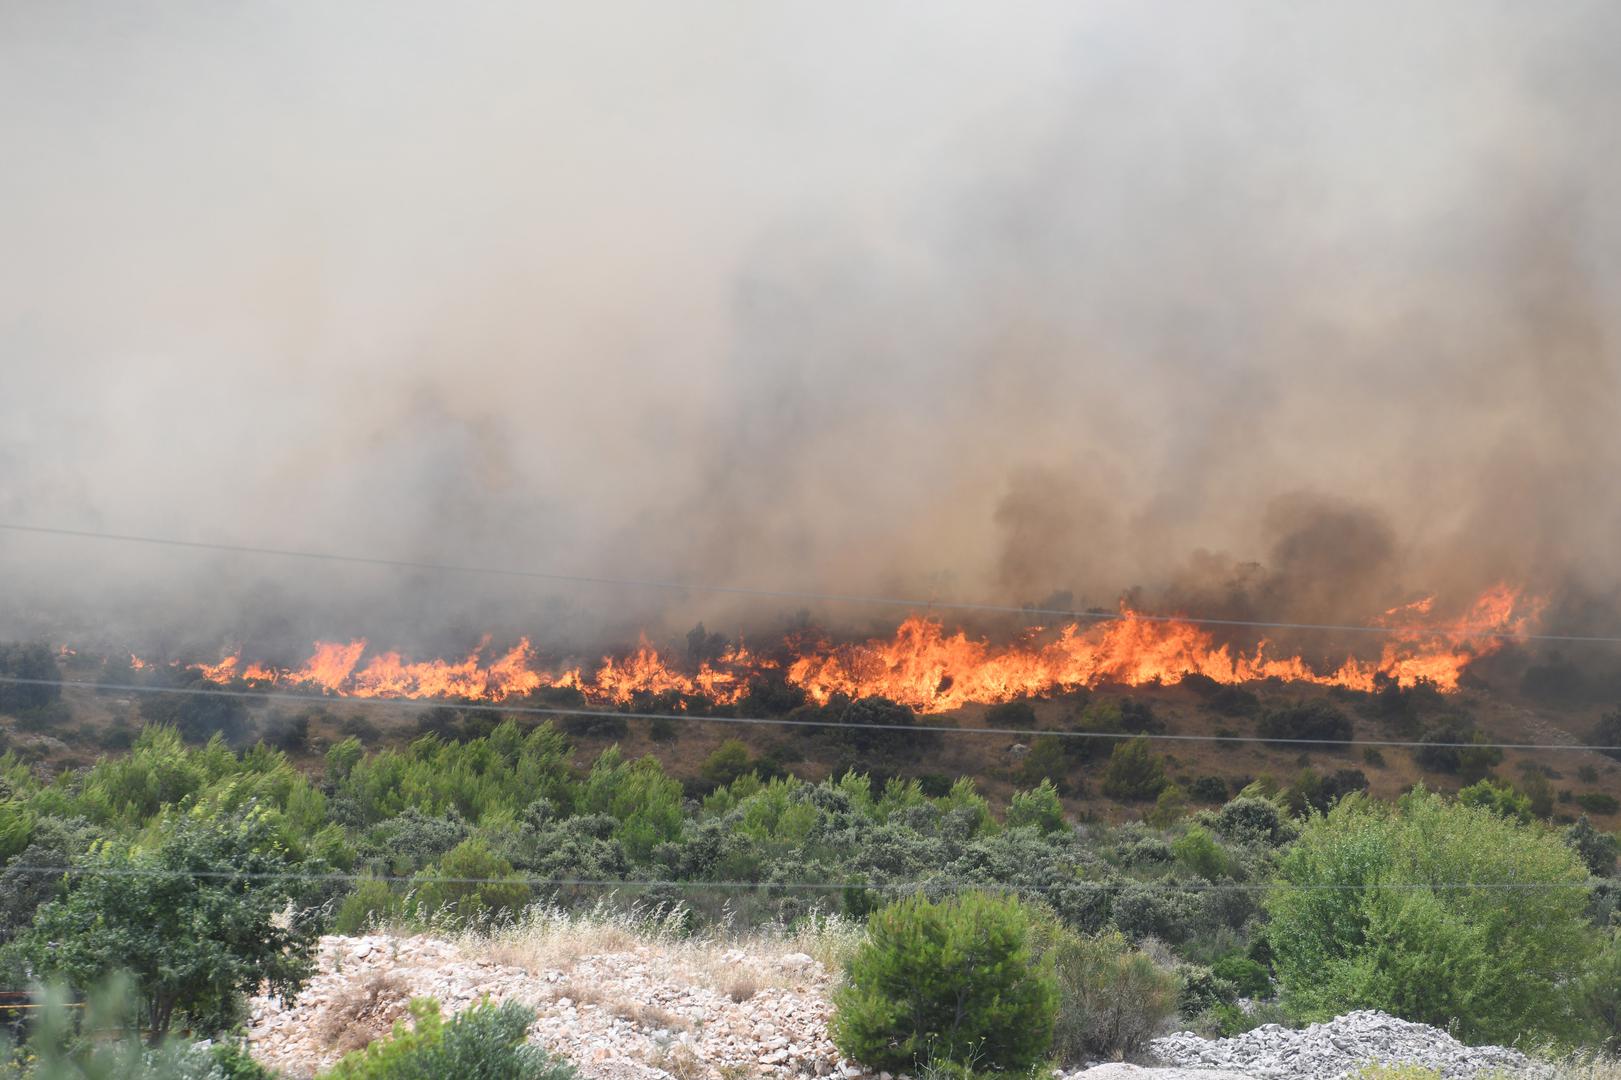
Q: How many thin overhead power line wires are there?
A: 3